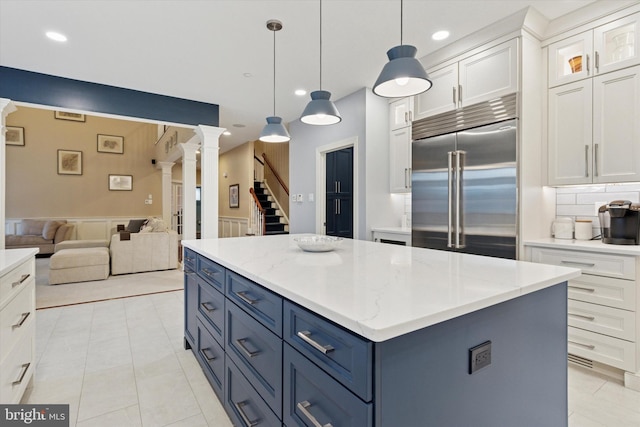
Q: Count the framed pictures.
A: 6